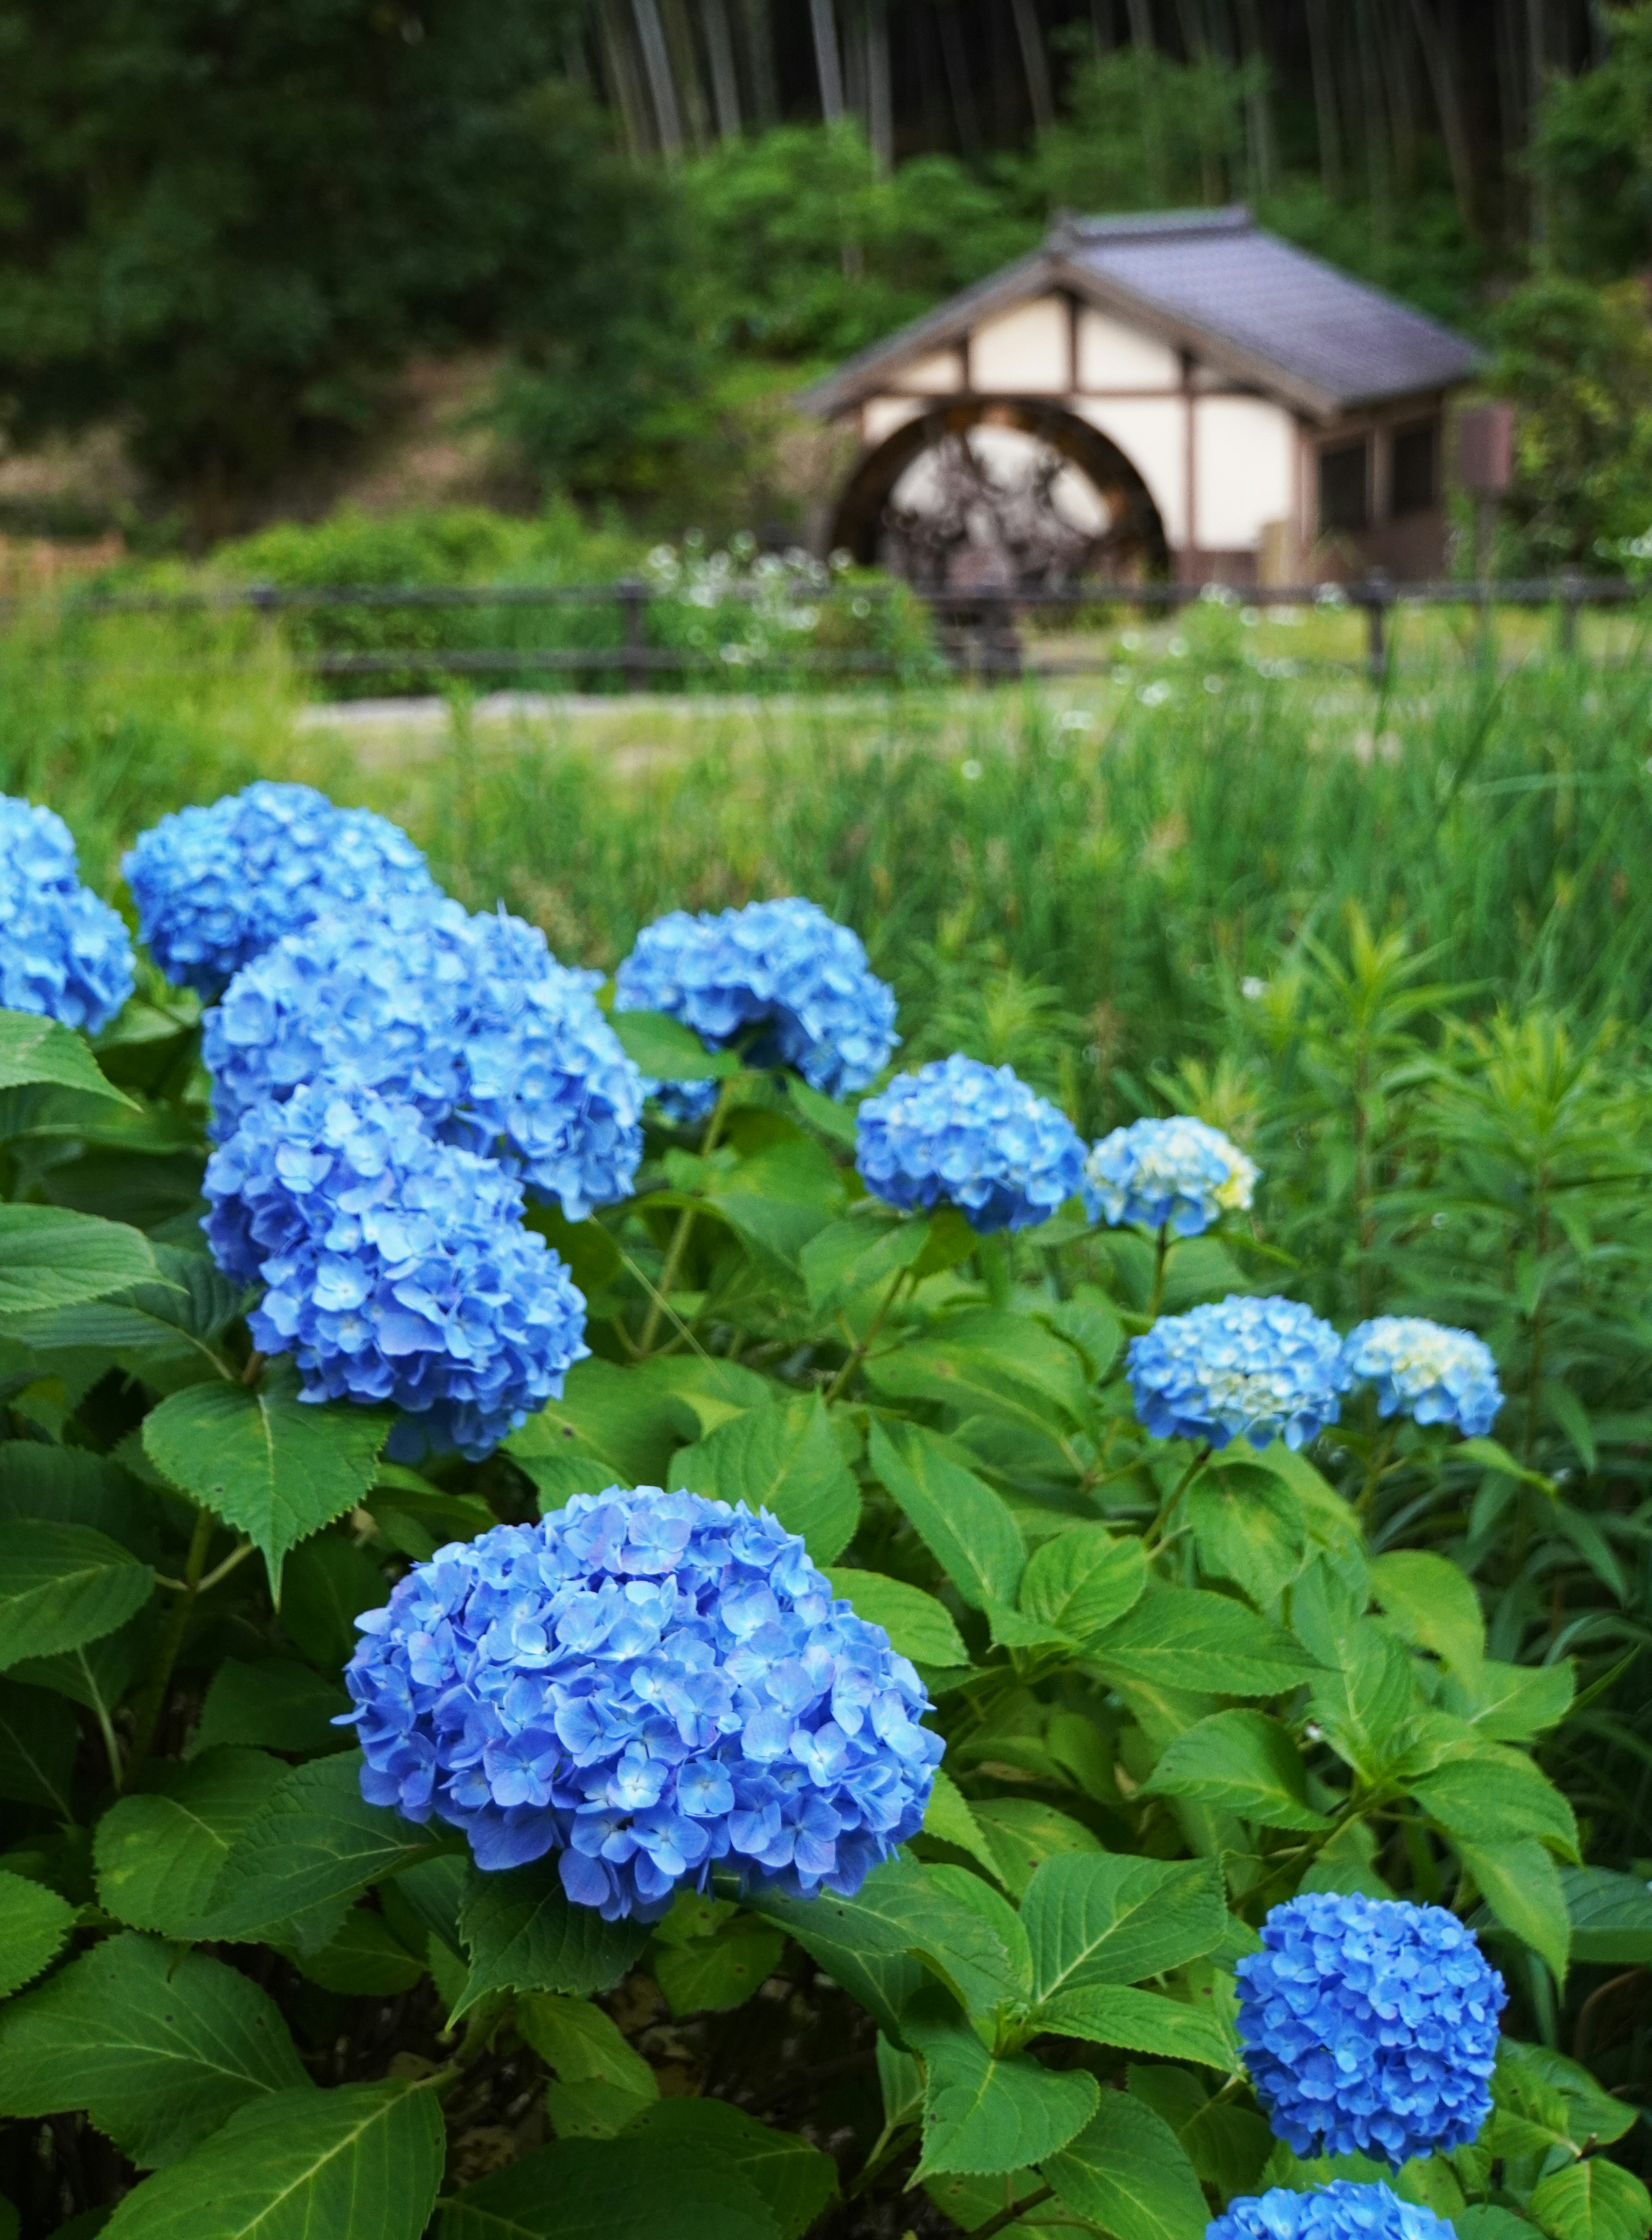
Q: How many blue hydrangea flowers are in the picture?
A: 12